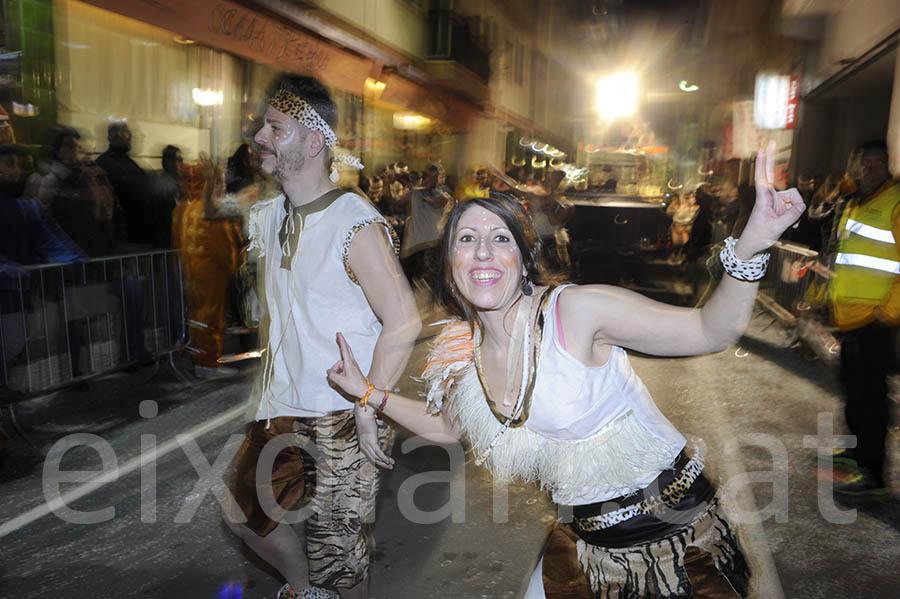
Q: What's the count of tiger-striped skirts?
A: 1